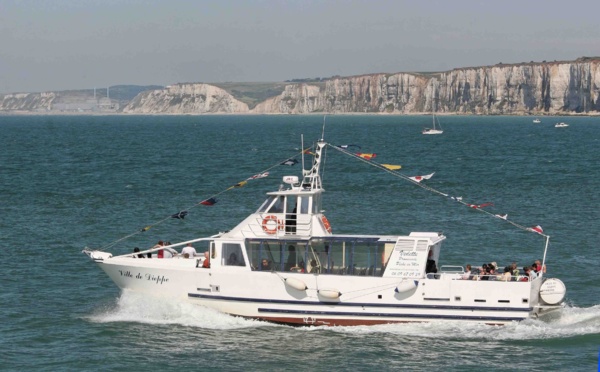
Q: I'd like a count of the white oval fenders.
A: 3